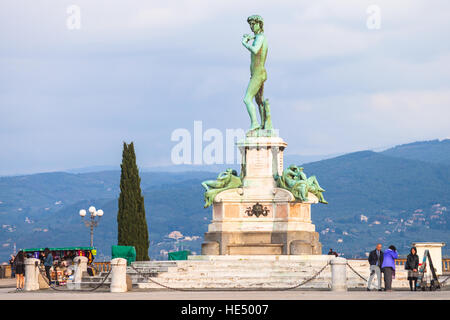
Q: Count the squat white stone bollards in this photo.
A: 4